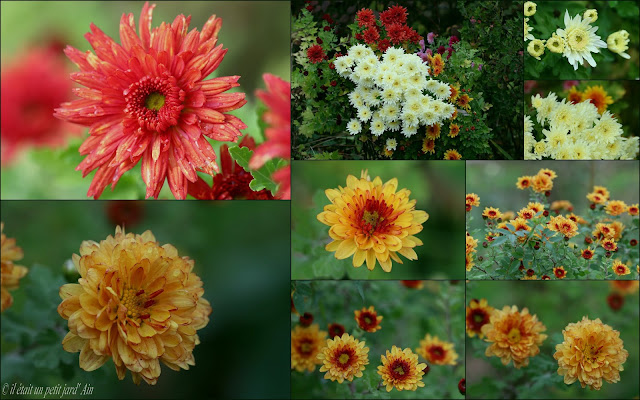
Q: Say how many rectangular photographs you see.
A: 9